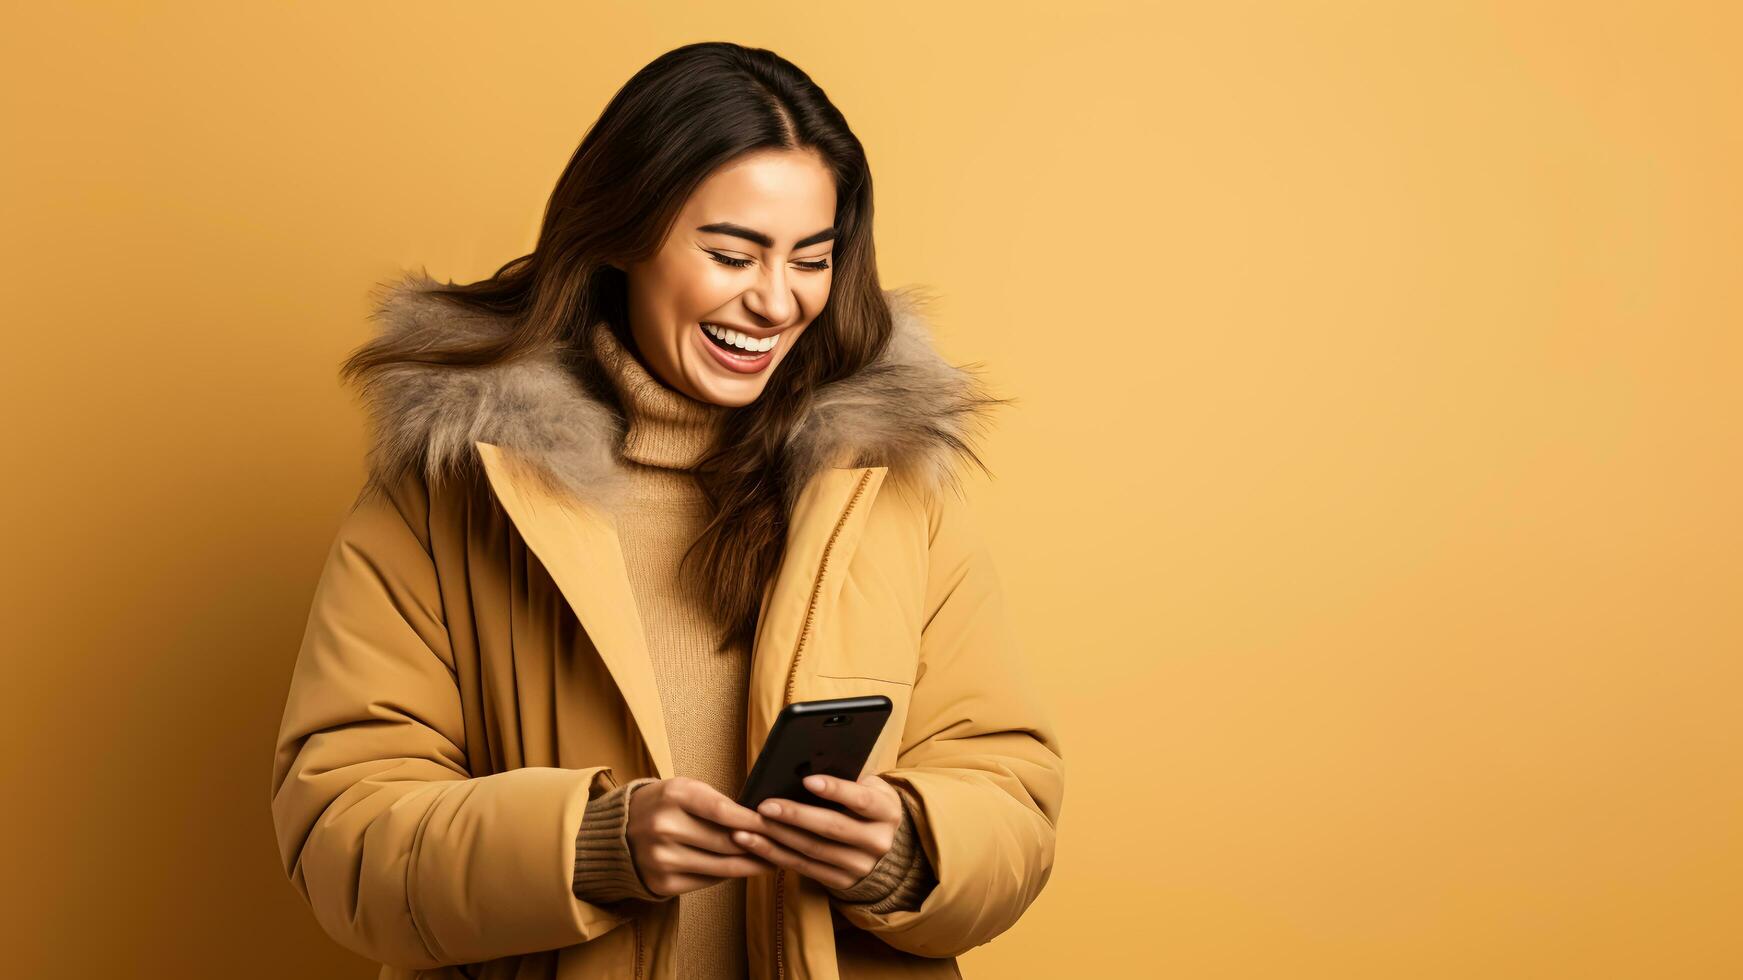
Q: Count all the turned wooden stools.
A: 0